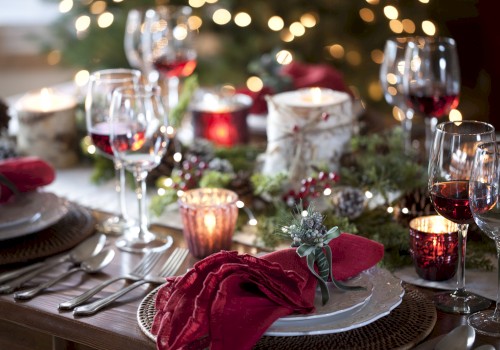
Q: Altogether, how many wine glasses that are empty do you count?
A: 4